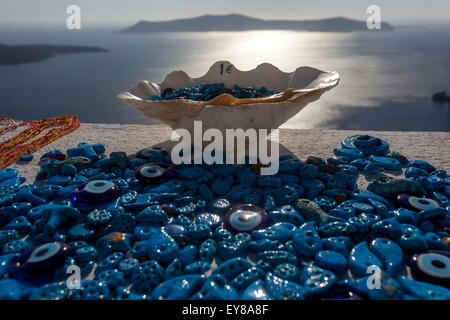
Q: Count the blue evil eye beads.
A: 6